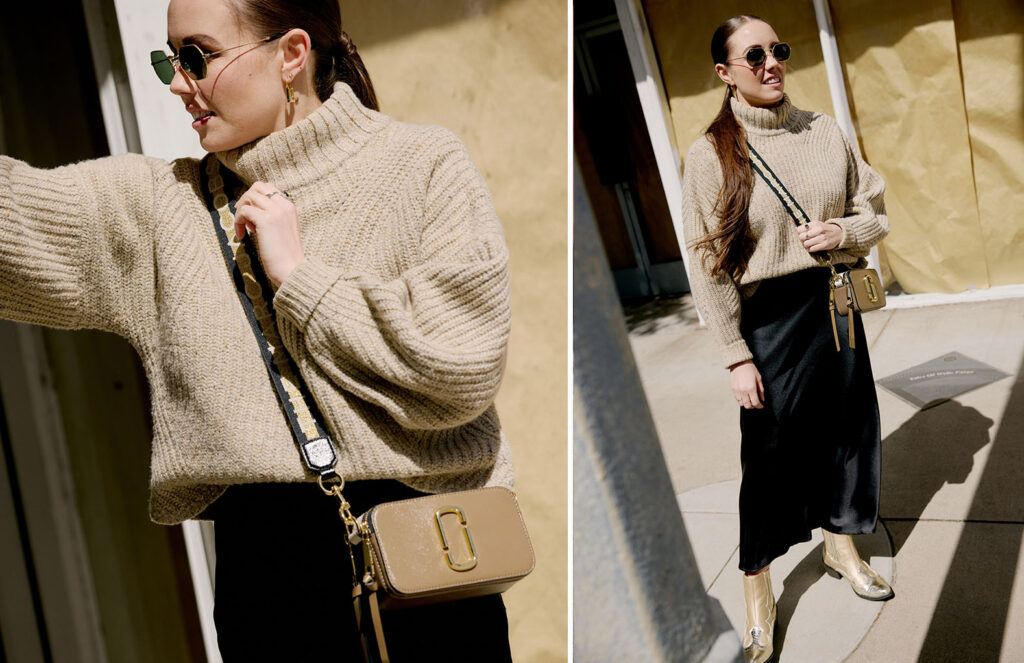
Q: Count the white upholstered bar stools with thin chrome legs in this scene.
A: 0